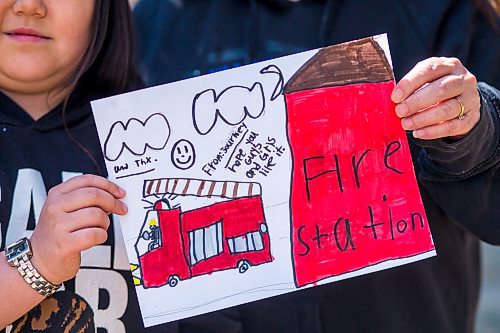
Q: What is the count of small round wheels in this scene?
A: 2